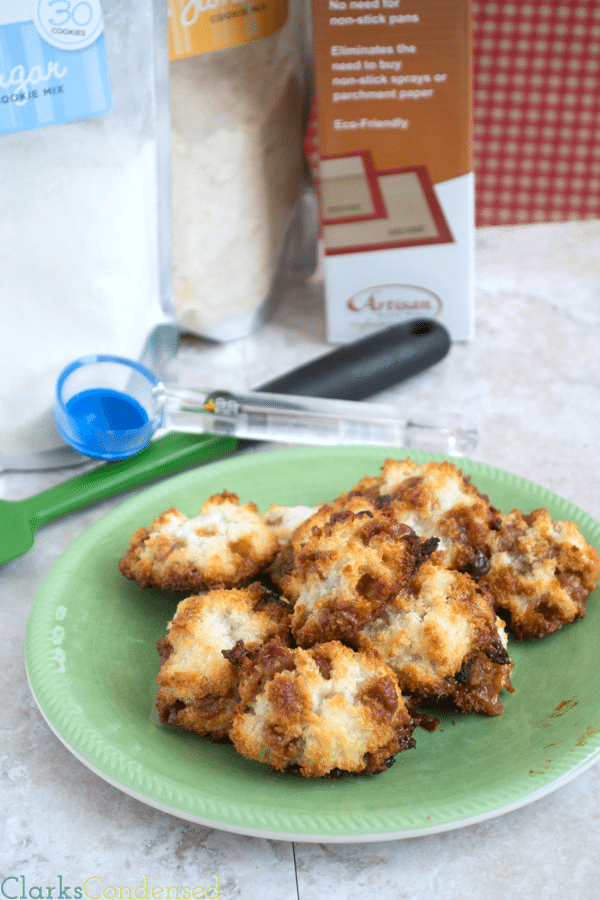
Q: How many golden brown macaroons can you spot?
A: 8